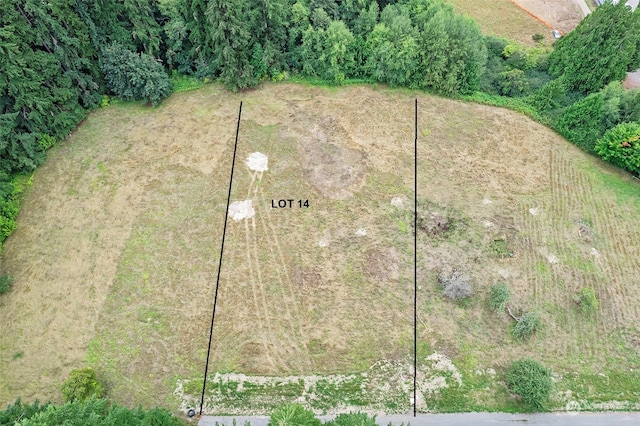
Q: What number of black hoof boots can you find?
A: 0